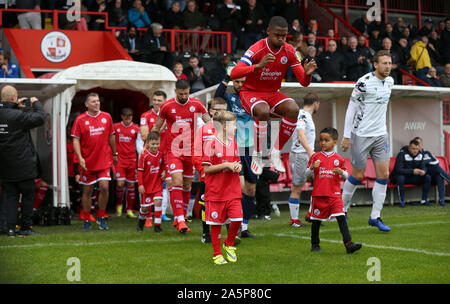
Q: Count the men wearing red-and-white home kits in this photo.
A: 5